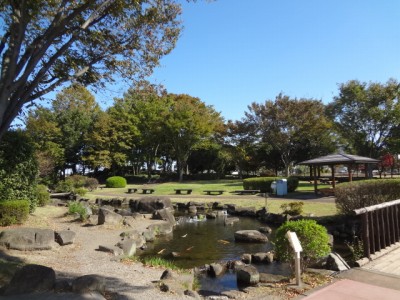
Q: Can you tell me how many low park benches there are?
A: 5